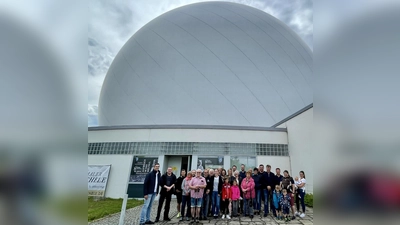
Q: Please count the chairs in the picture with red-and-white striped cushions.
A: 0